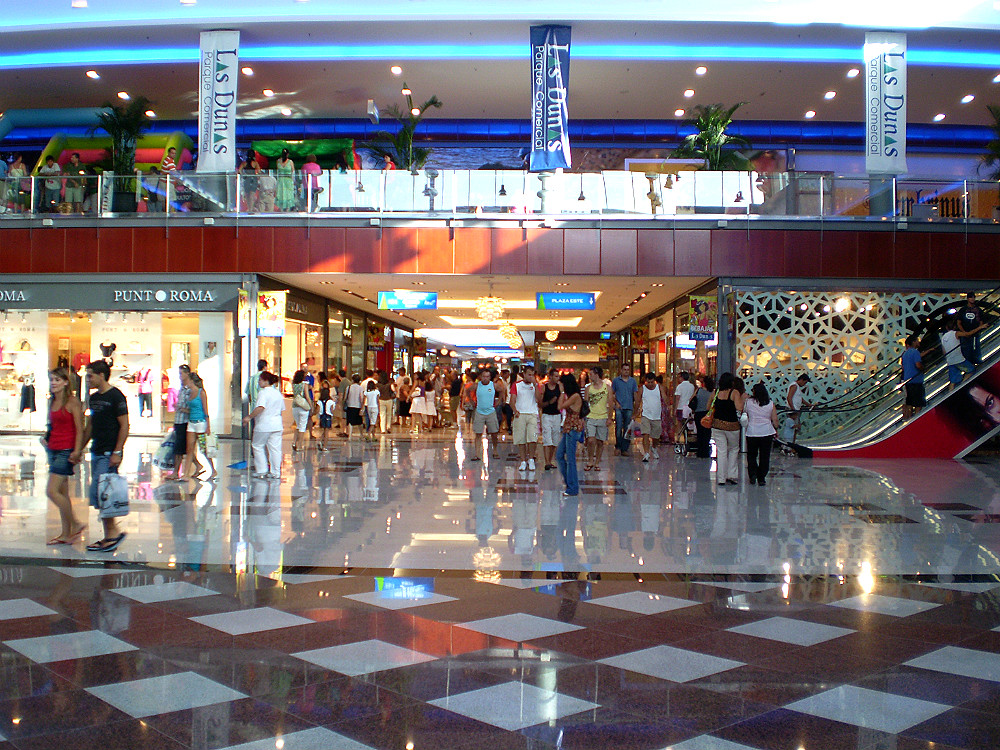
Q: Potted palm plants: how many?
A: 4